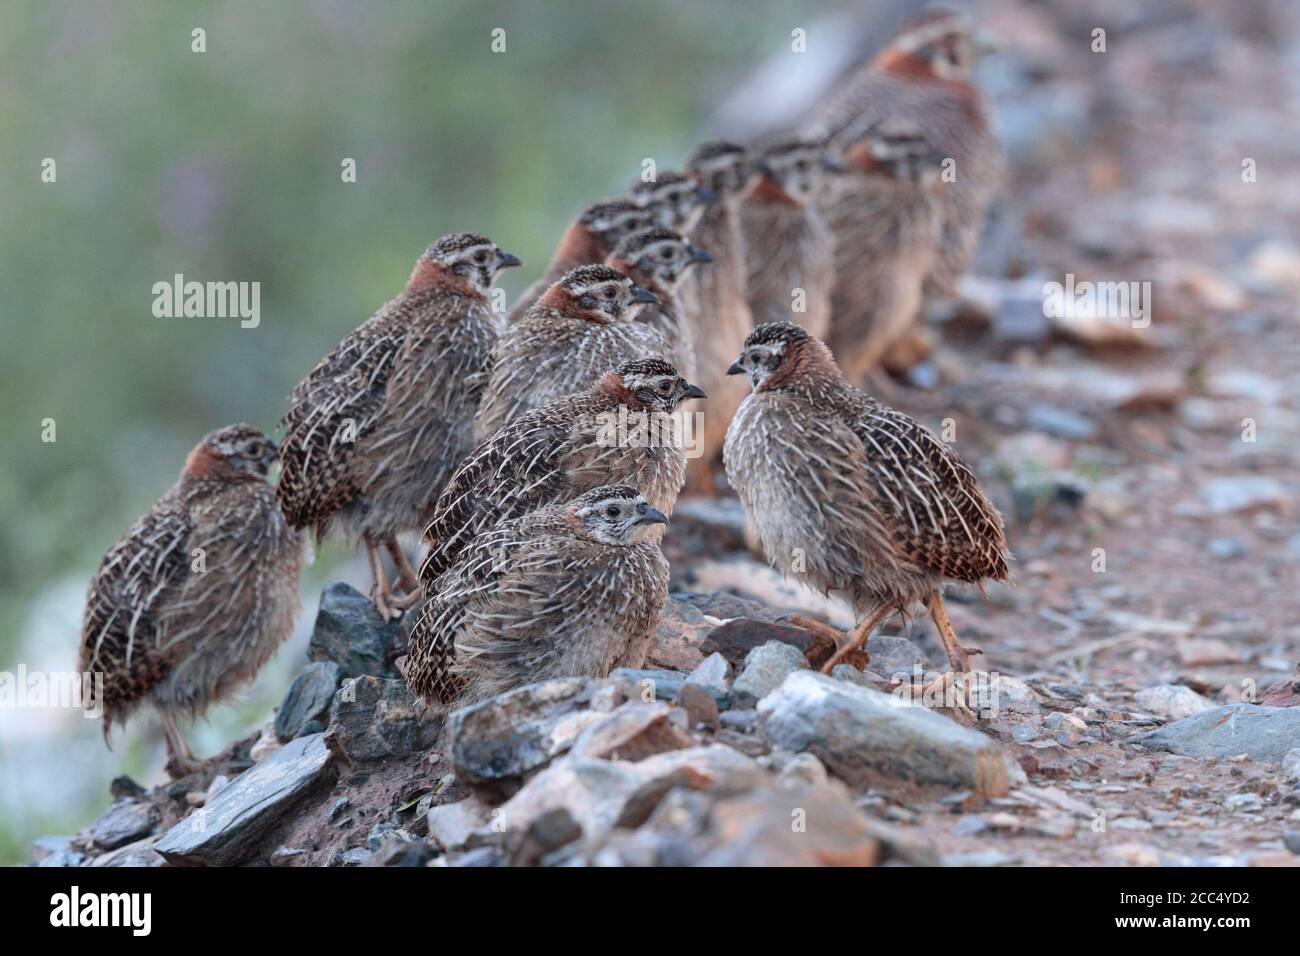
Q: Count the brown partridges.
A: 13